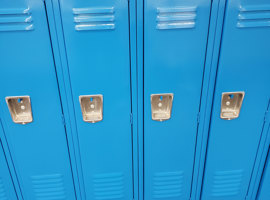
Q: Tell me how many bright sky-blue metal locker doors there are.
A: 4